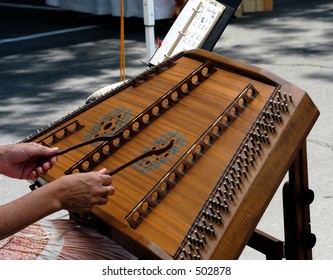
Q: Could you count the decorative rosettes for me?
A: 2